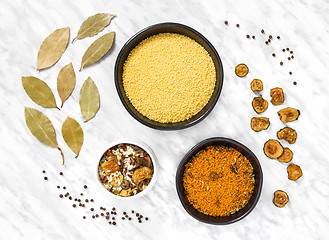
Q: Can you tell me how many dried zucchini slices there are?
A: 11